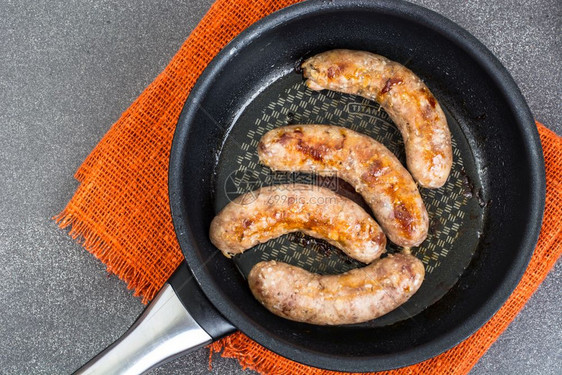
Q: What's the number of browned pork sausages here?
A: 4